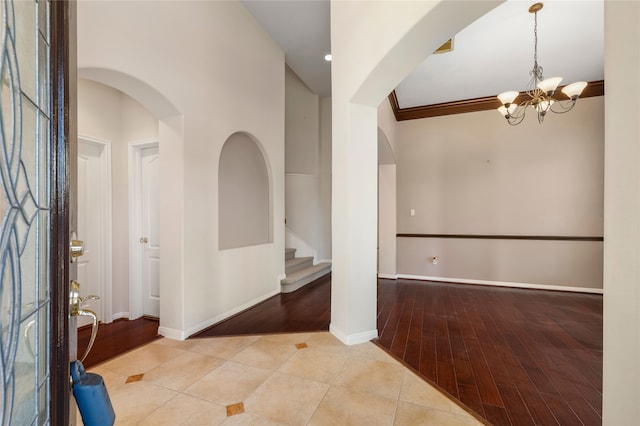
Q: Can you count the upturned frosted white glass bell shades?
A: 5